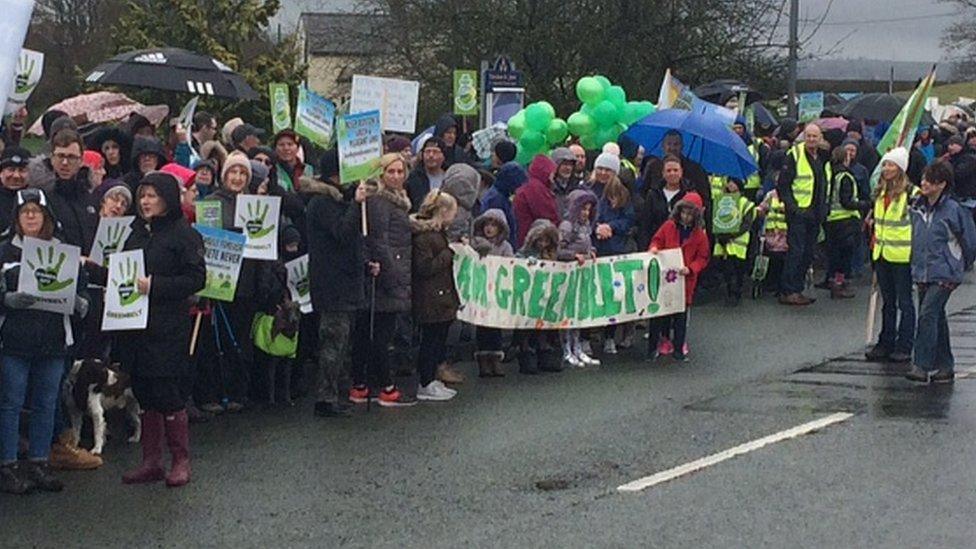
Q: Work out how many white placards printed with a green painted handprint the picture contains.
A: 6